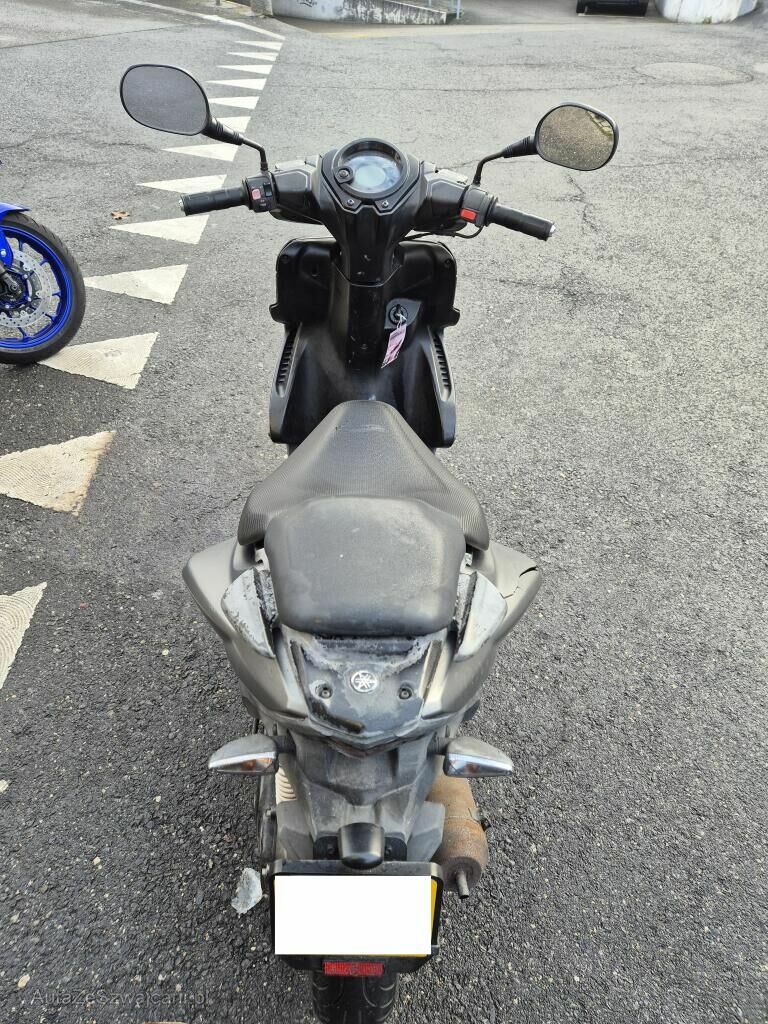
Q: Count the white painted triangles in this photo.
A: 13